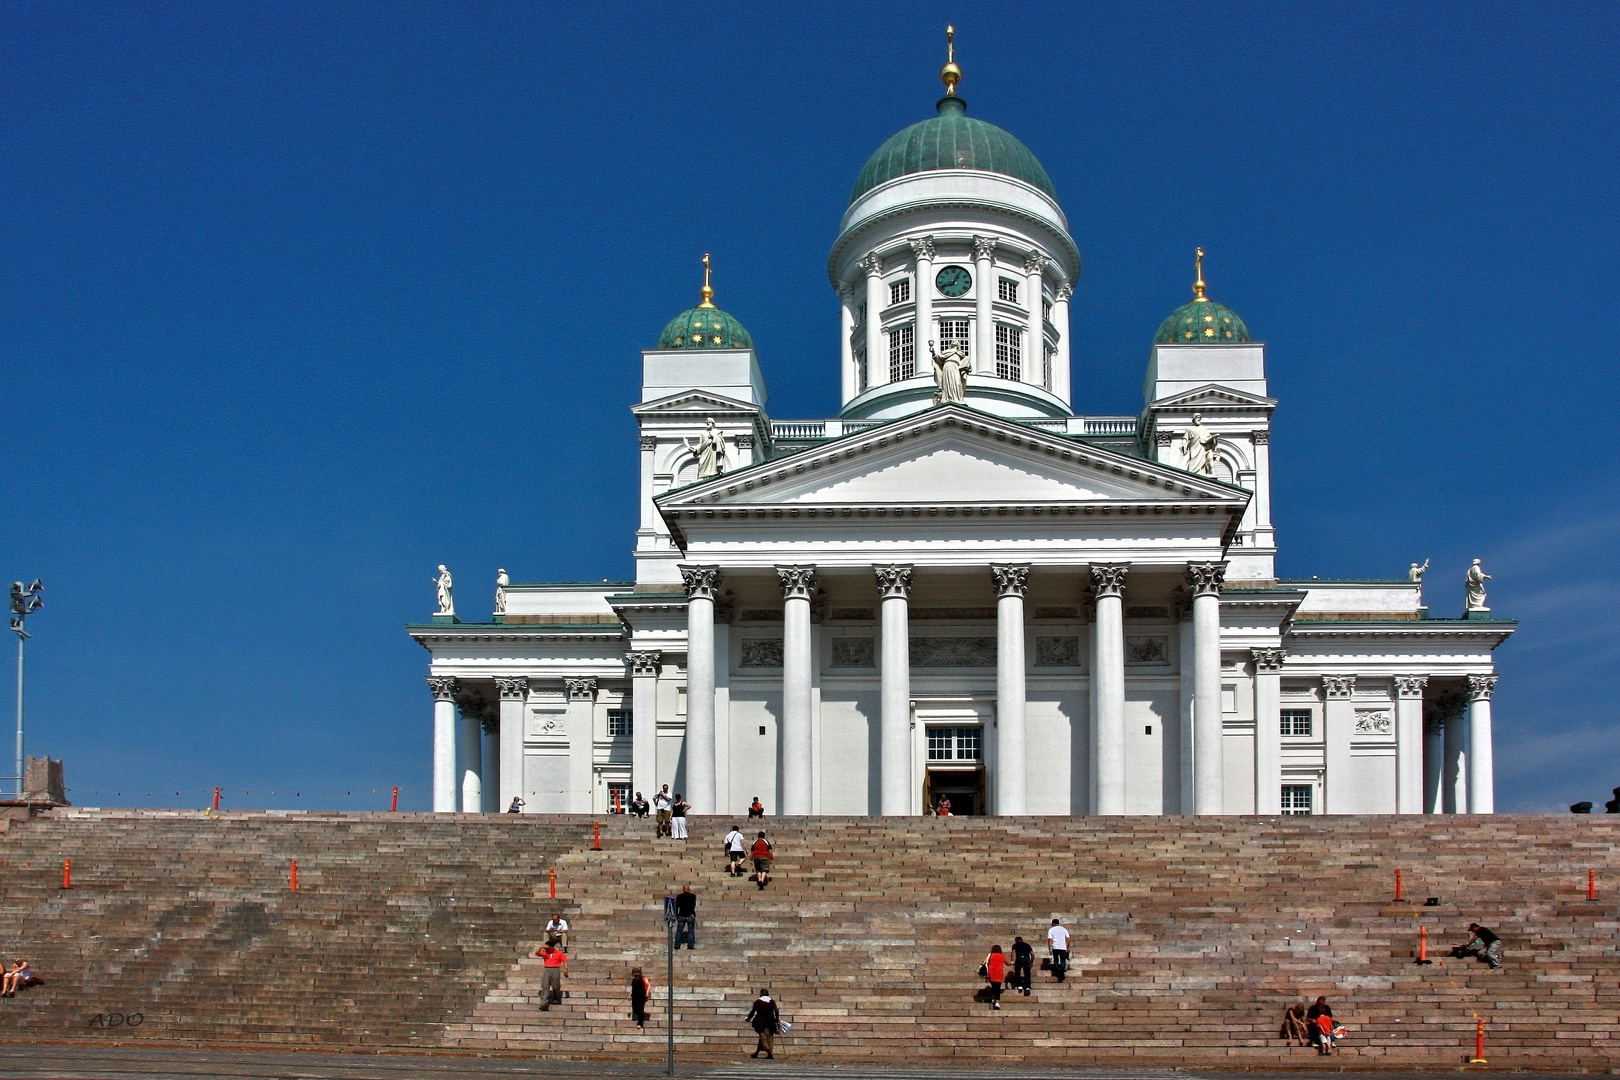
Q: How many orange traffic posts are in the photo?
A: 11